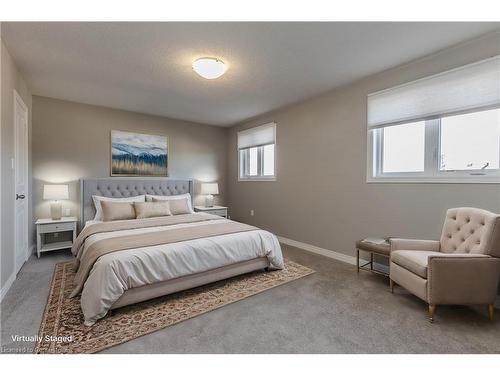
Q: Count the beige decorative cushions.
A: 3